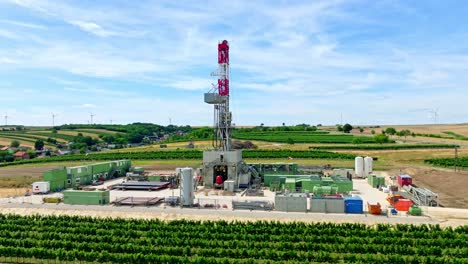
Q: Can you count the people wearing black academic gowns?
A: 0